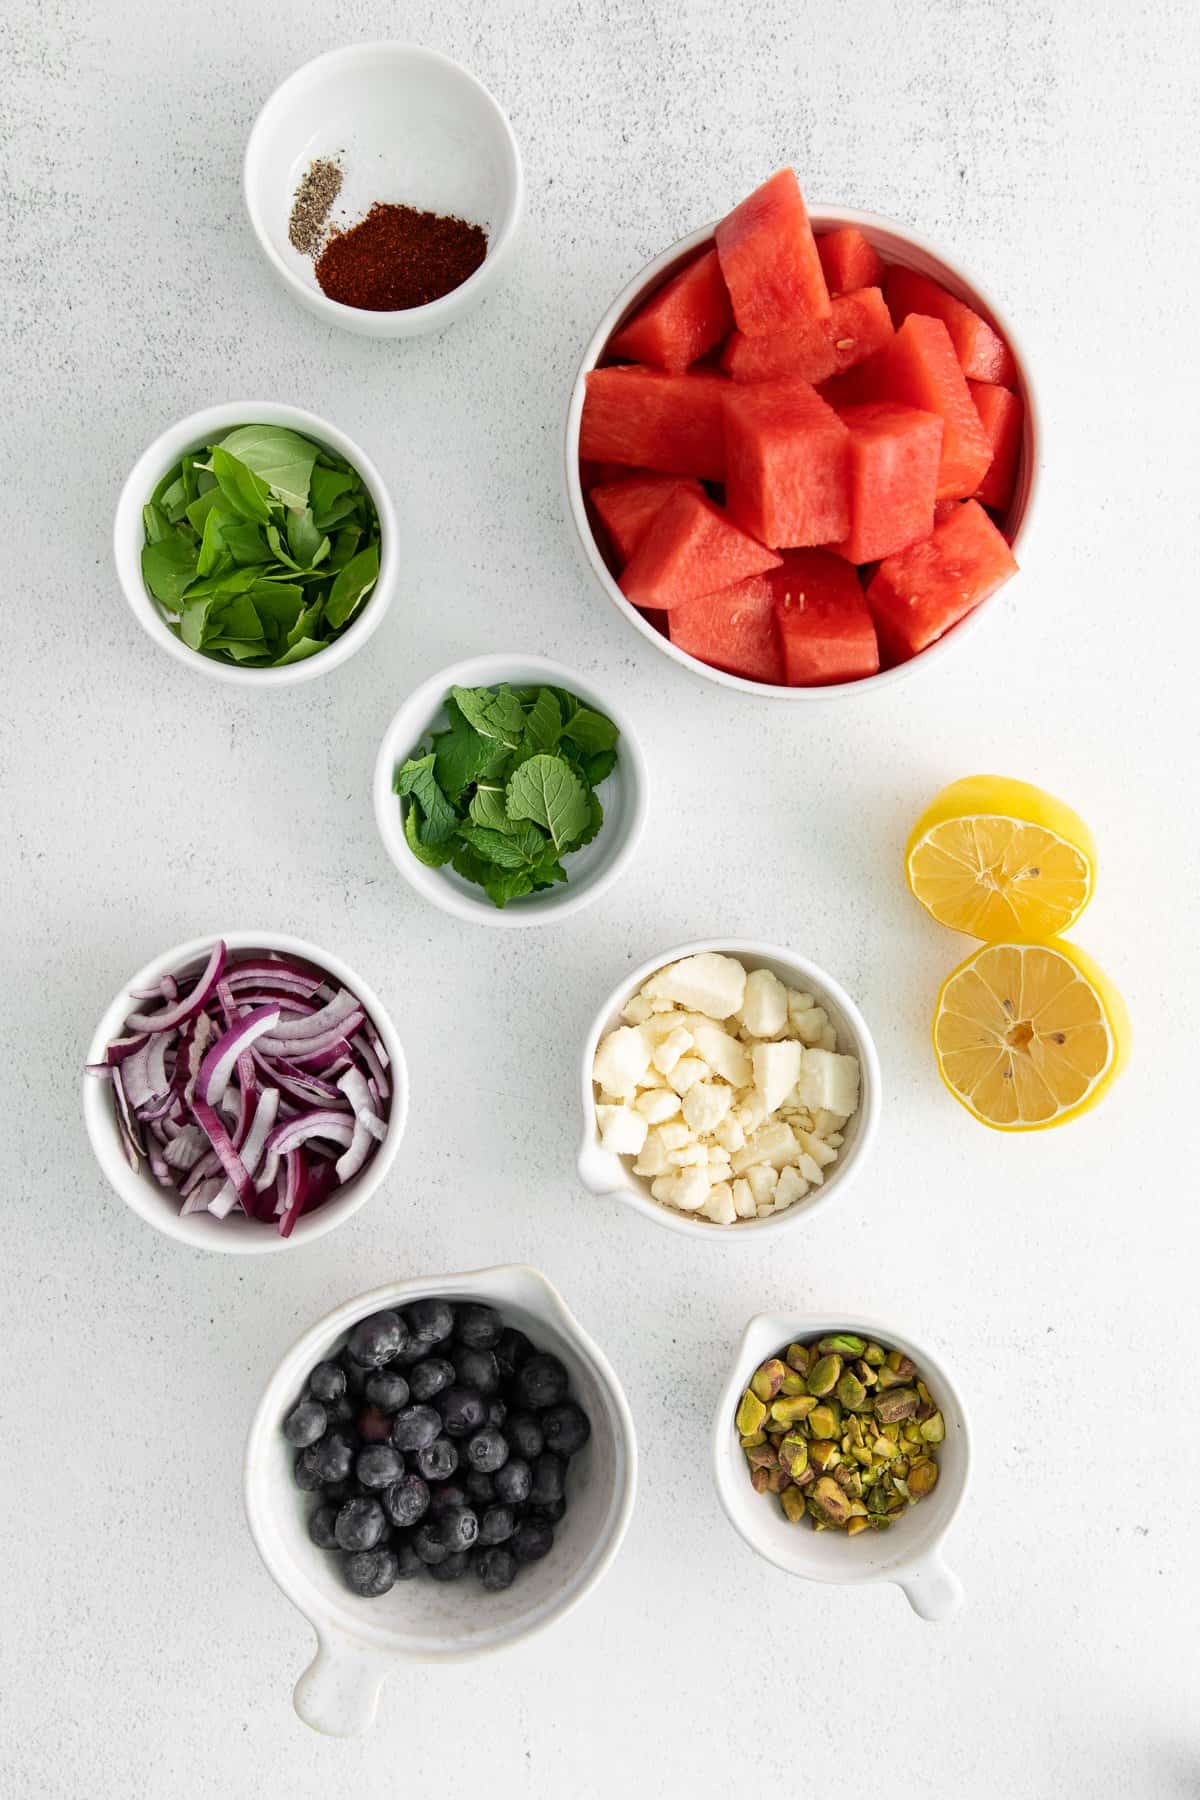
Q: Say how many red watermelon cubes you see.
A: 15